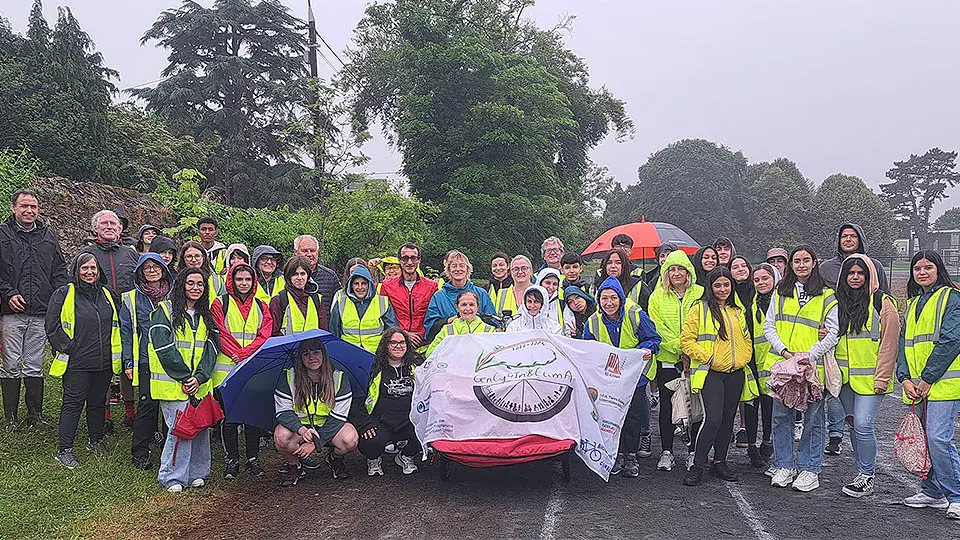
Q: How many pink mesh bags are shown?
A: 1